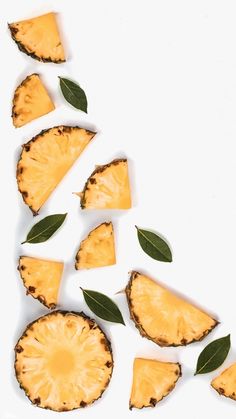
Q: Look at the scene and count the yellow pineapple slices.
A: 10